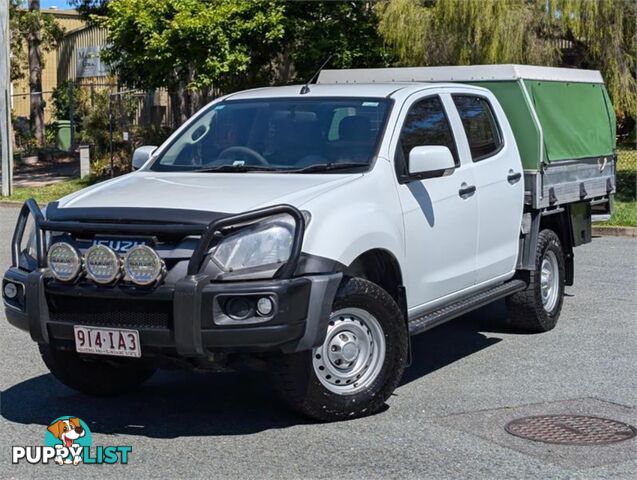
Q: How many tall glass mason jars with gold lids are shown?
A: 0